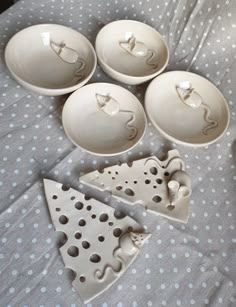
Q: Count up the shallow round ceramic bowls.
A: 4